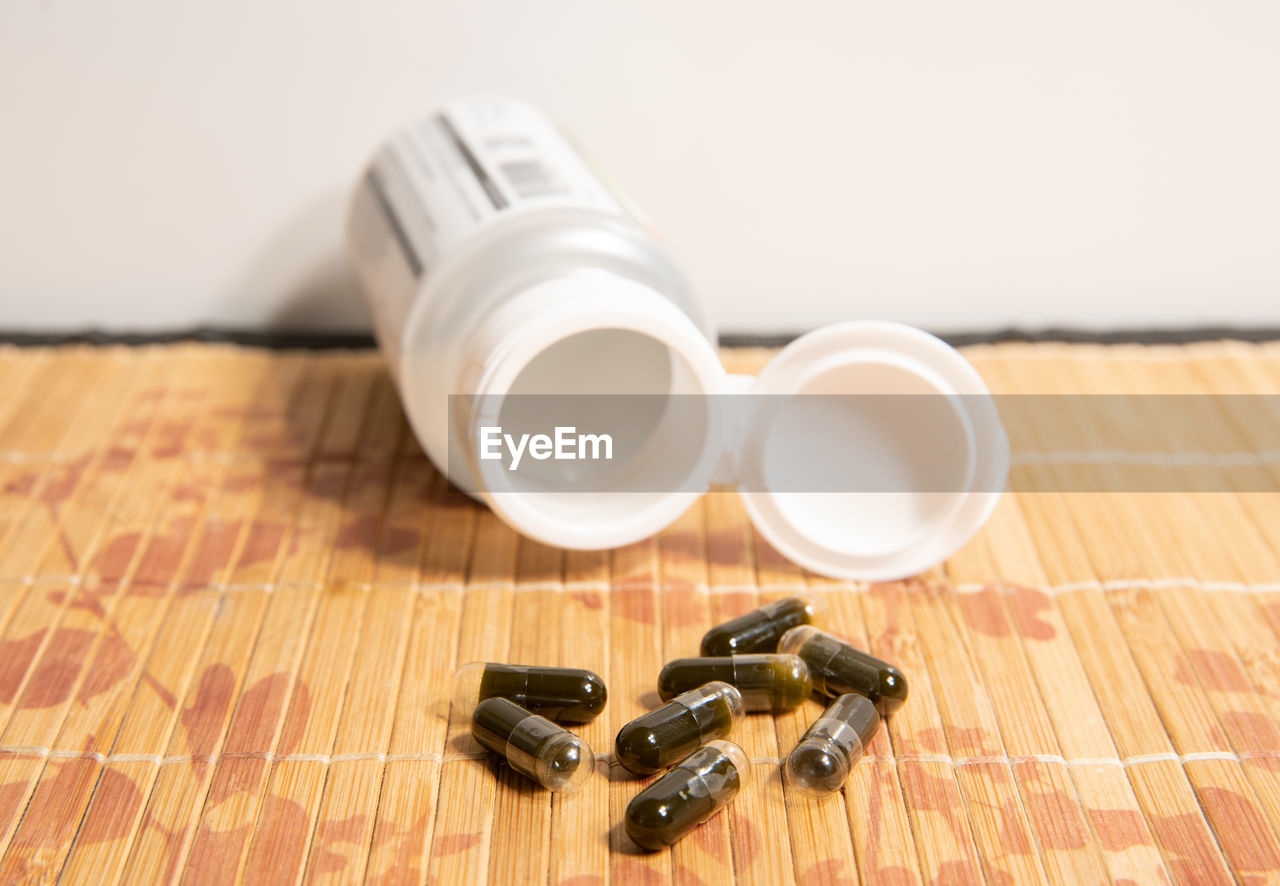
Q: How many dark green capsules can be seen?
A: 8